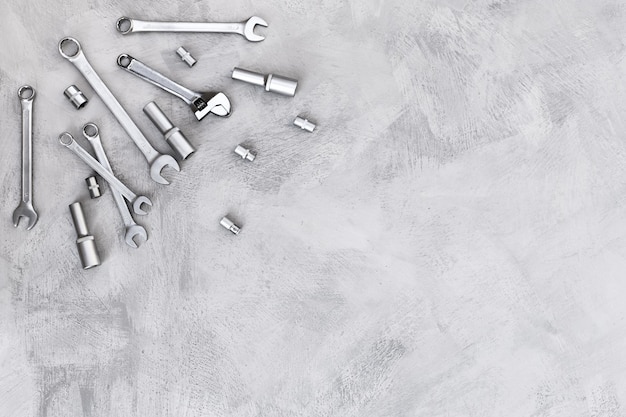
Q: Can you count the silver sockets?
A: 9